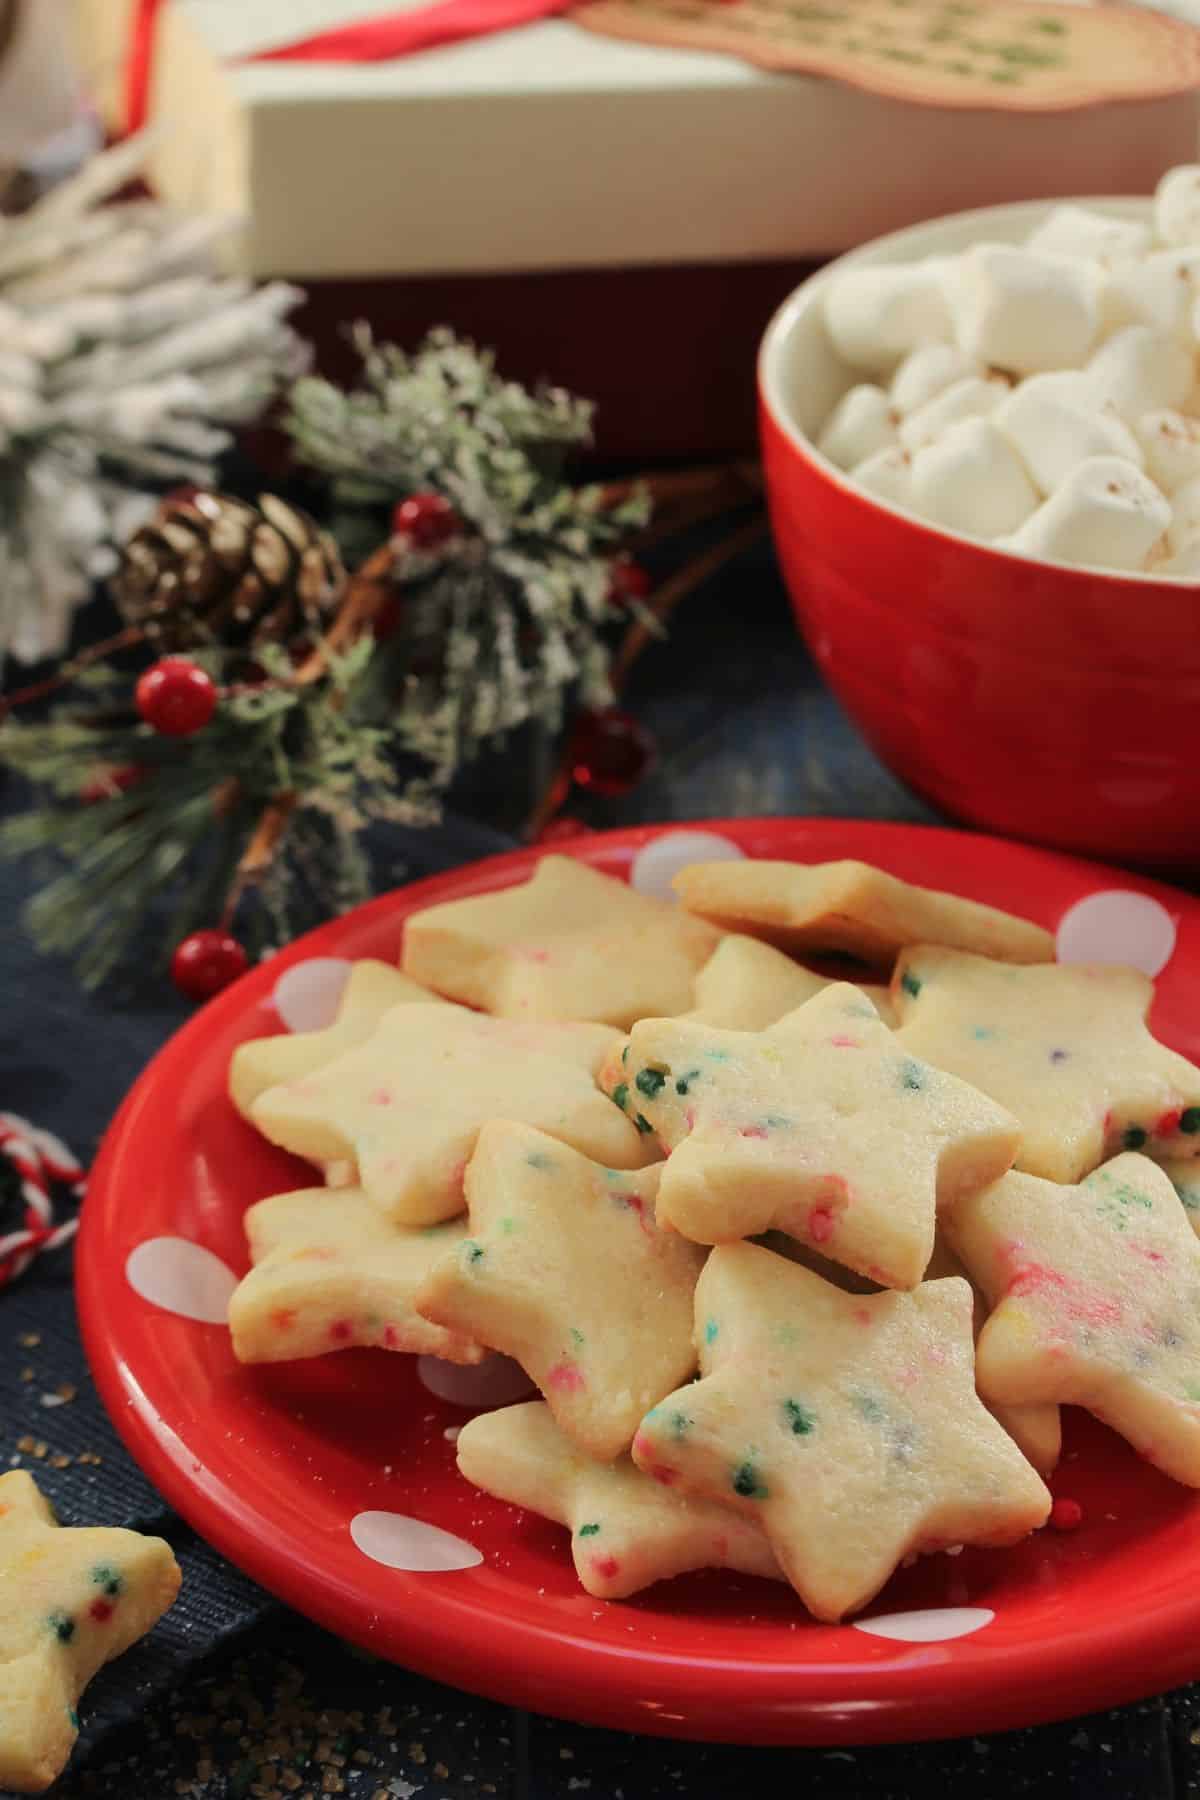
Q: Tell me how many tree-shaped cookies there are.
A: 0